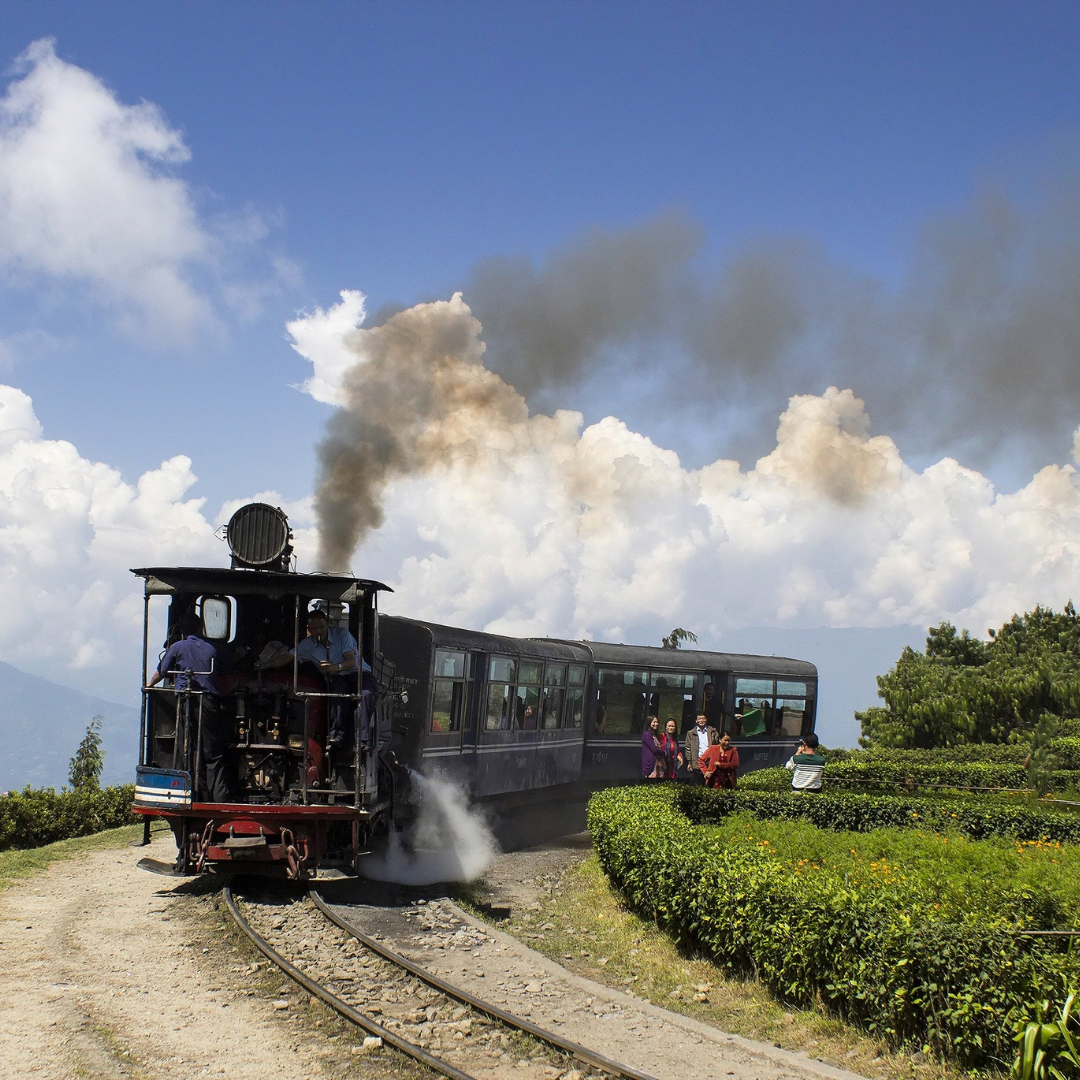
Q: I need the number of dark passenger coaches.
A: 2